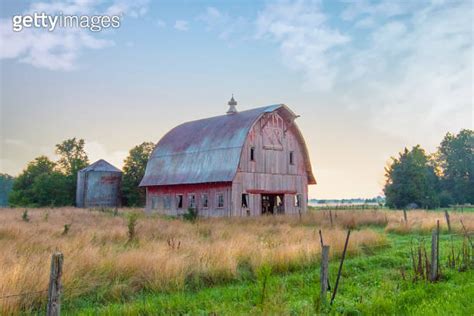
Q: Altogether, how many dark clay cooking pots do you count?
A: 0